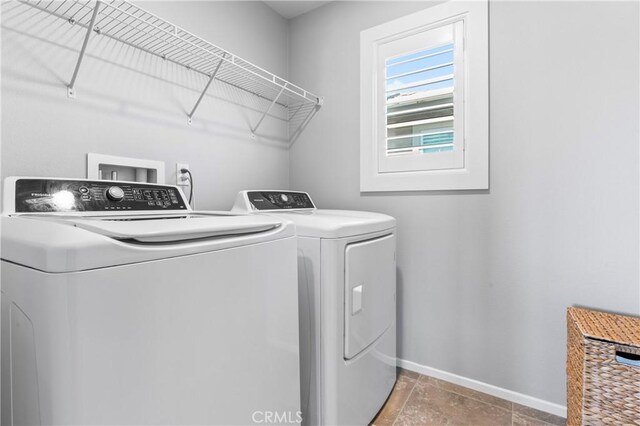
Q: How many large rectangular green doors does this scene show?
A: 0